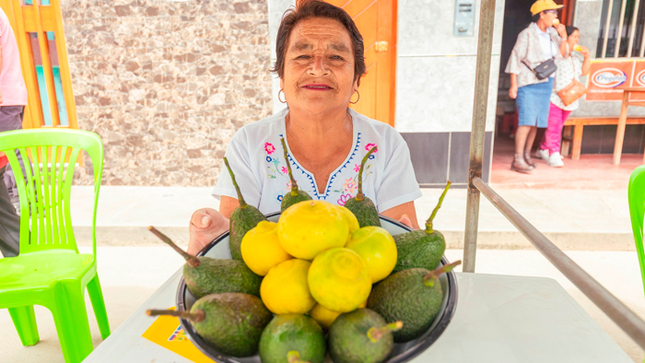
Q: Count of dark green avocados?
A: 9